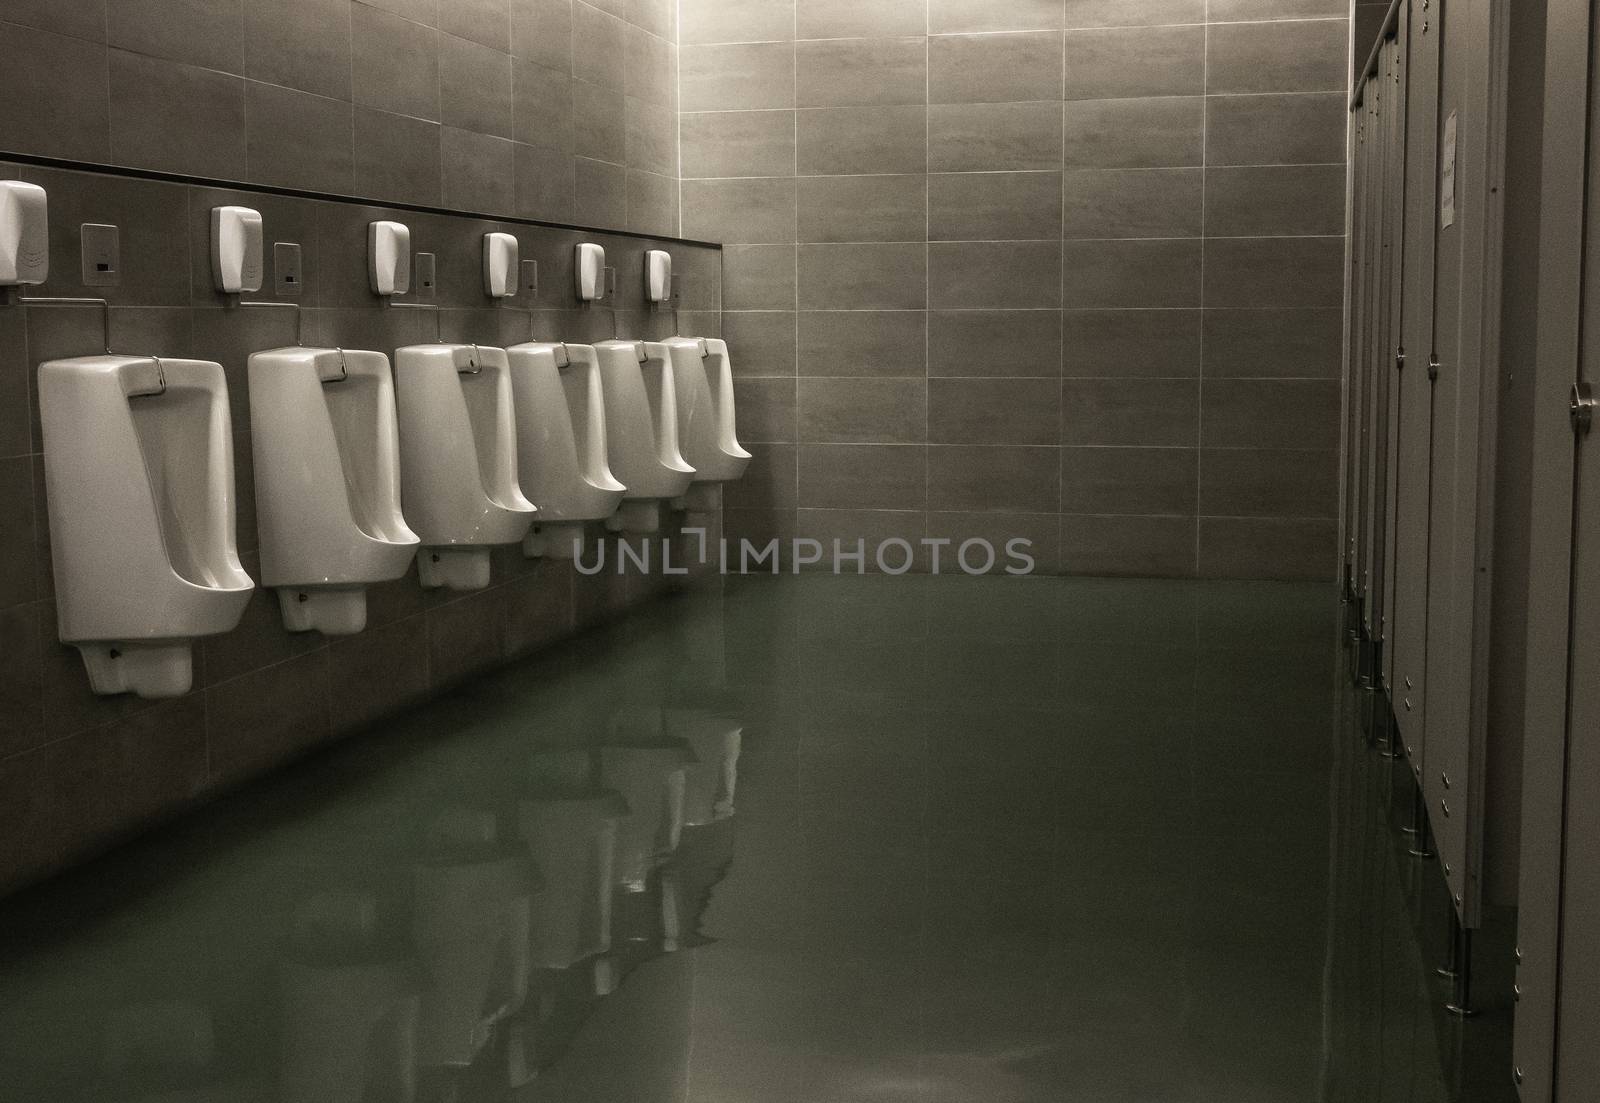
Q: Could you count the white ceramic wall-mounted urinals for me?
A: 6